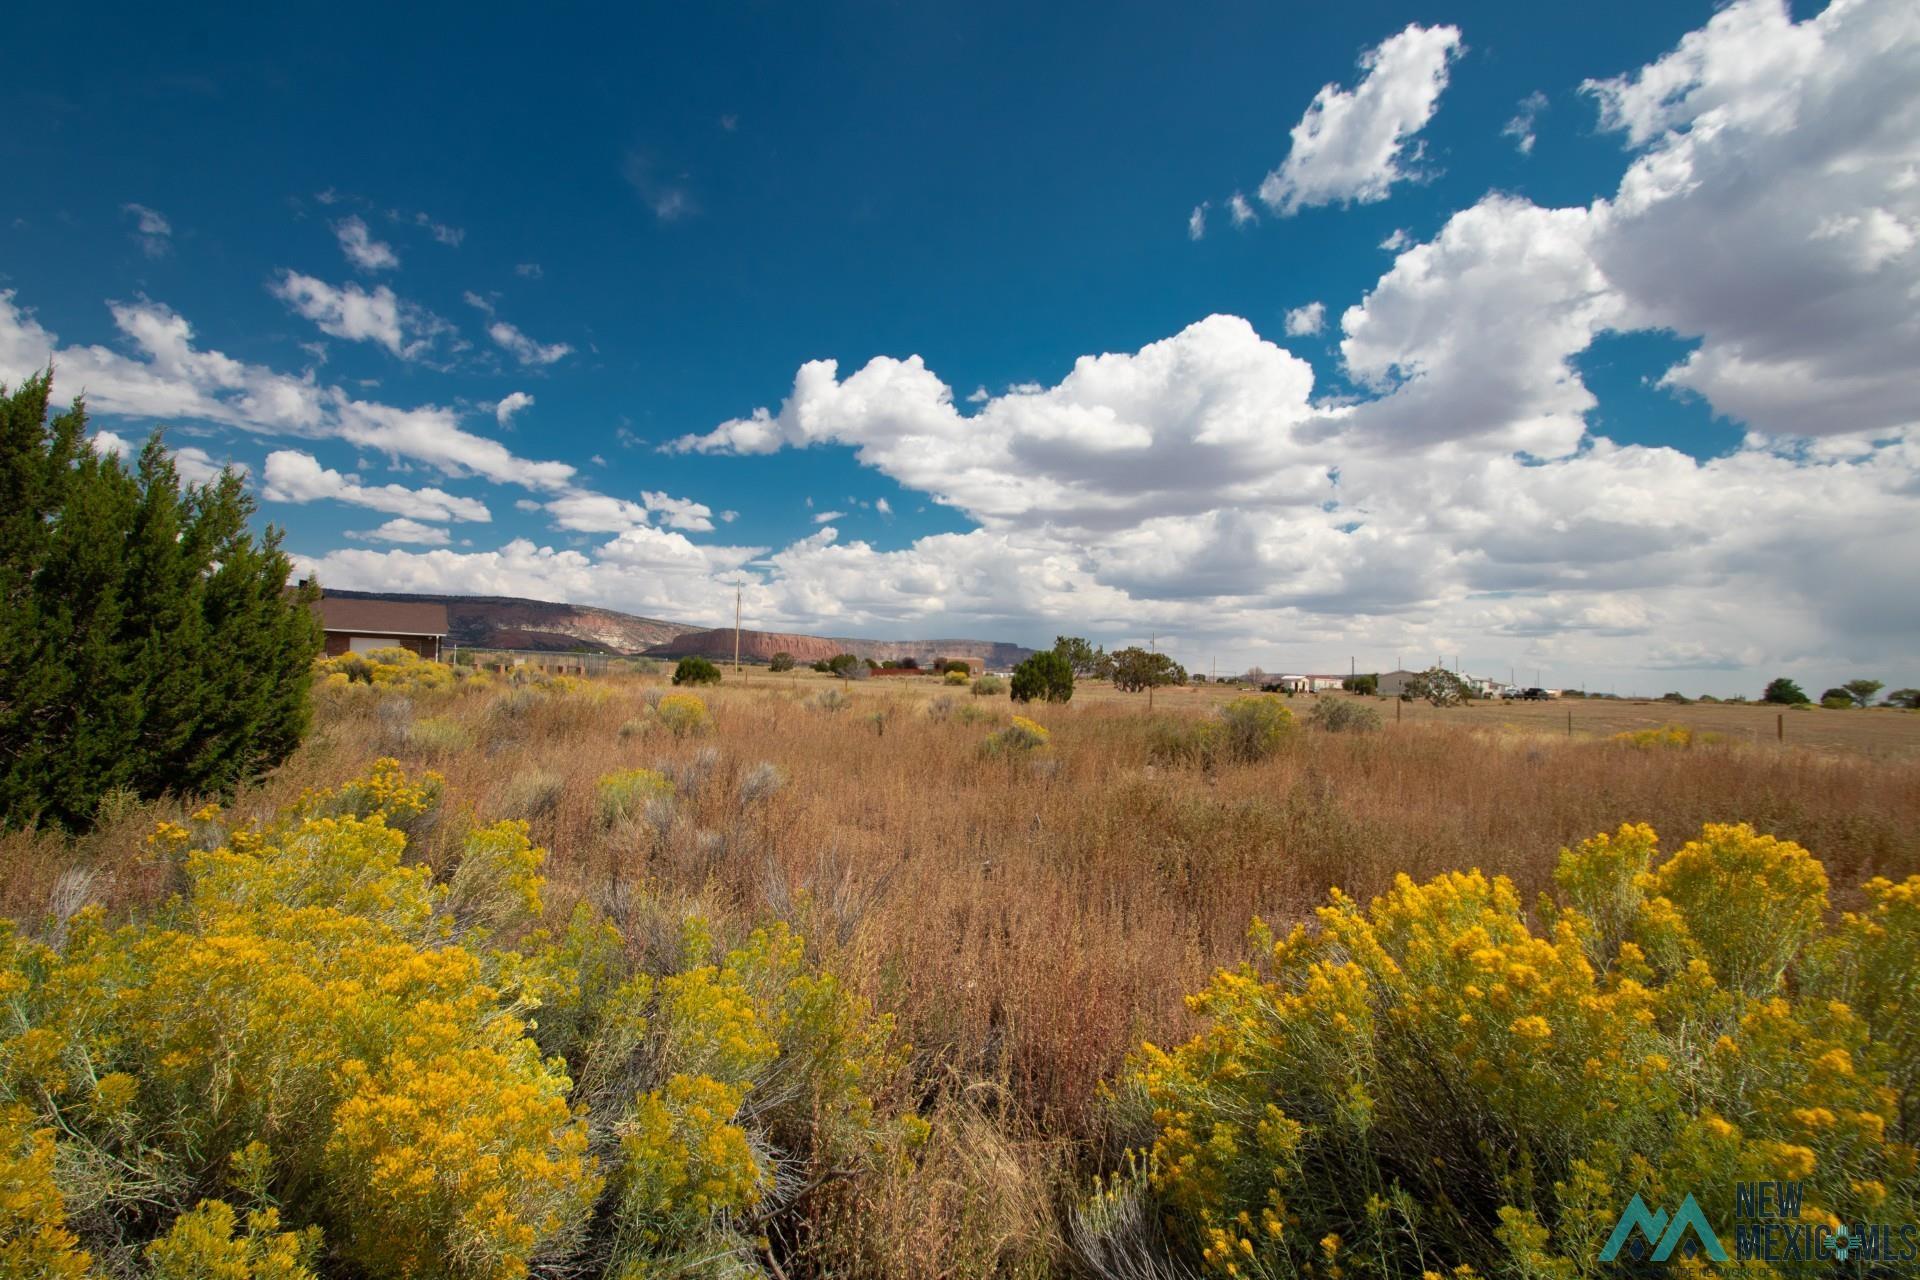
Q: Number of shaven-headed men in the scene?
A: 0